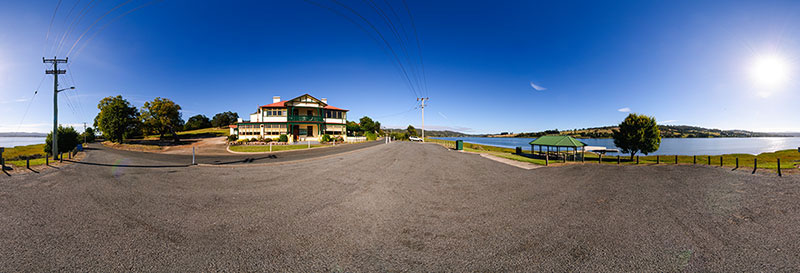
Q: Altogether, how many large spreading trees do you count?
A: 3